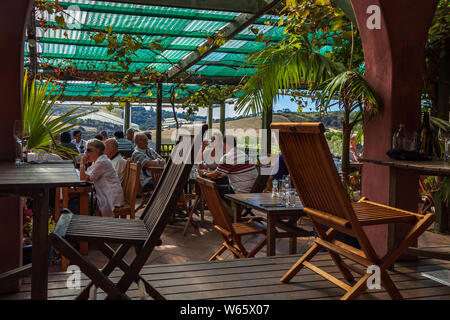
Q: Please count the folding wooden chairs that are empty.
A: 3